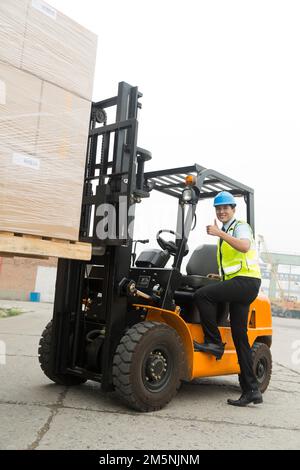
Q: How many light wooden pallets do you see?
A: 1